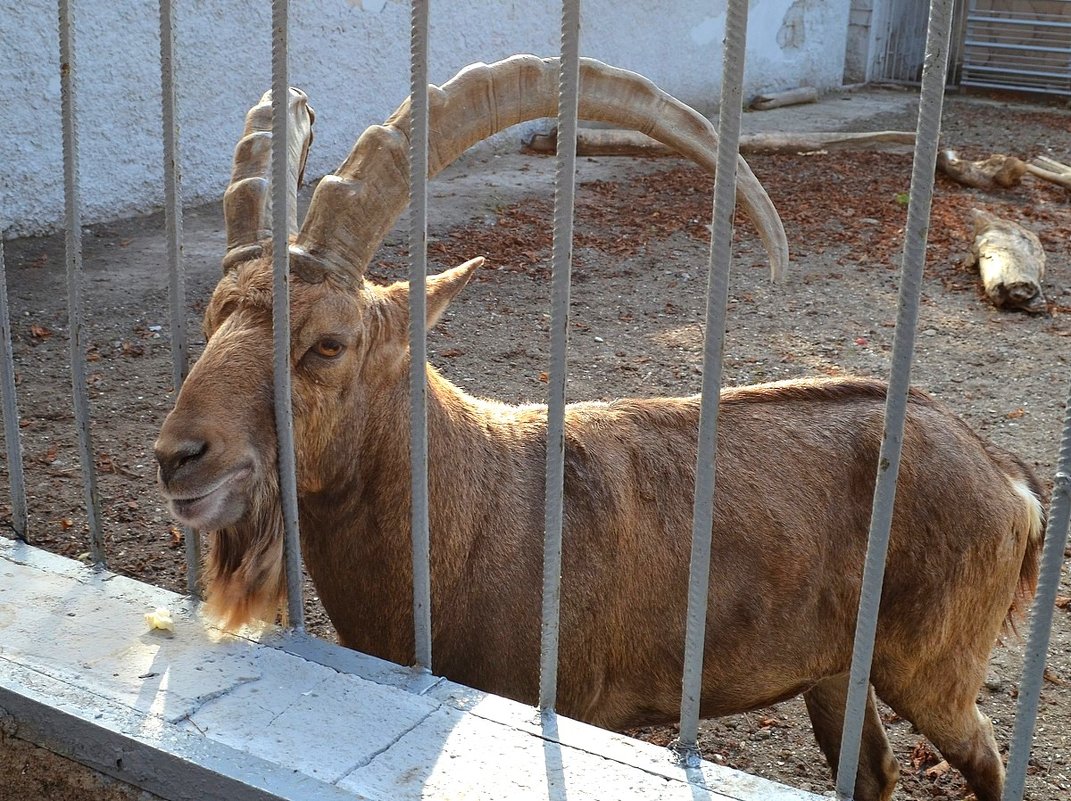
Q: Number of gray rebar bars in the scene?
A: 9